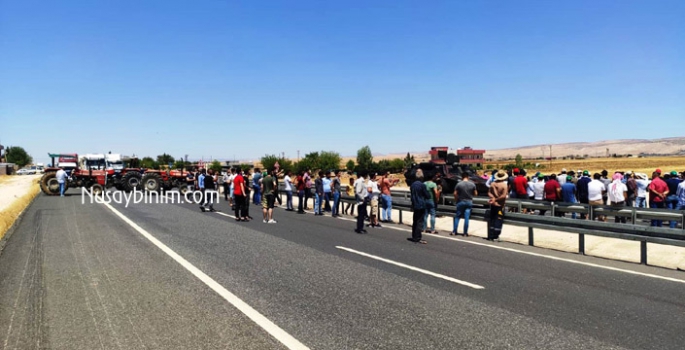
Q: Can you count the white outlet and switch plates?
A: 0